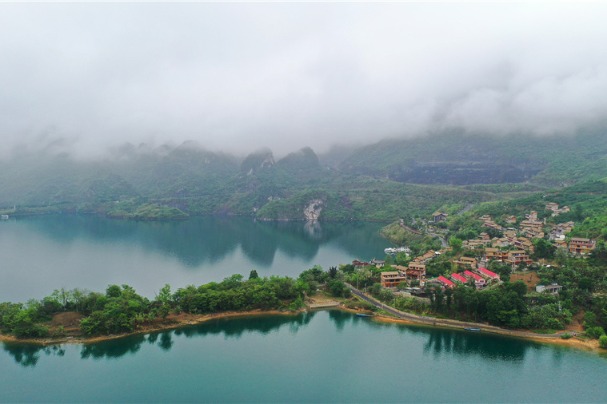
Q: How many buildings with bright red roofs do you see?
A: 4